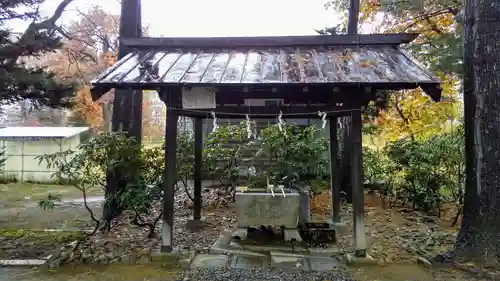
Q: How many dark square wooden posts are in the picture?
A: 4